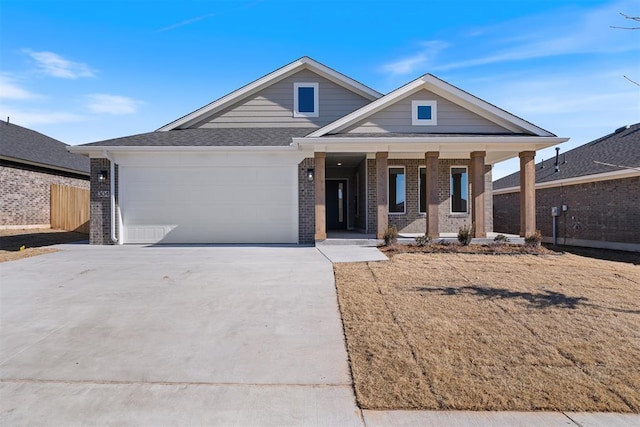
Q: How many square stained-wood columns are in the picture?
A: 5